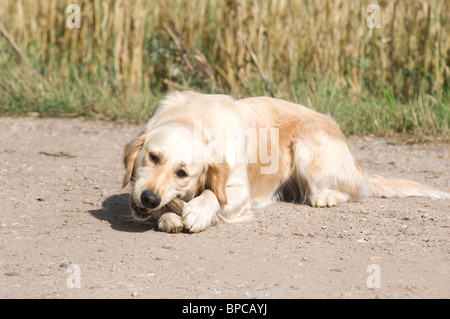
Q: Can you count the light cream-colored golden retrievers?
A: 1